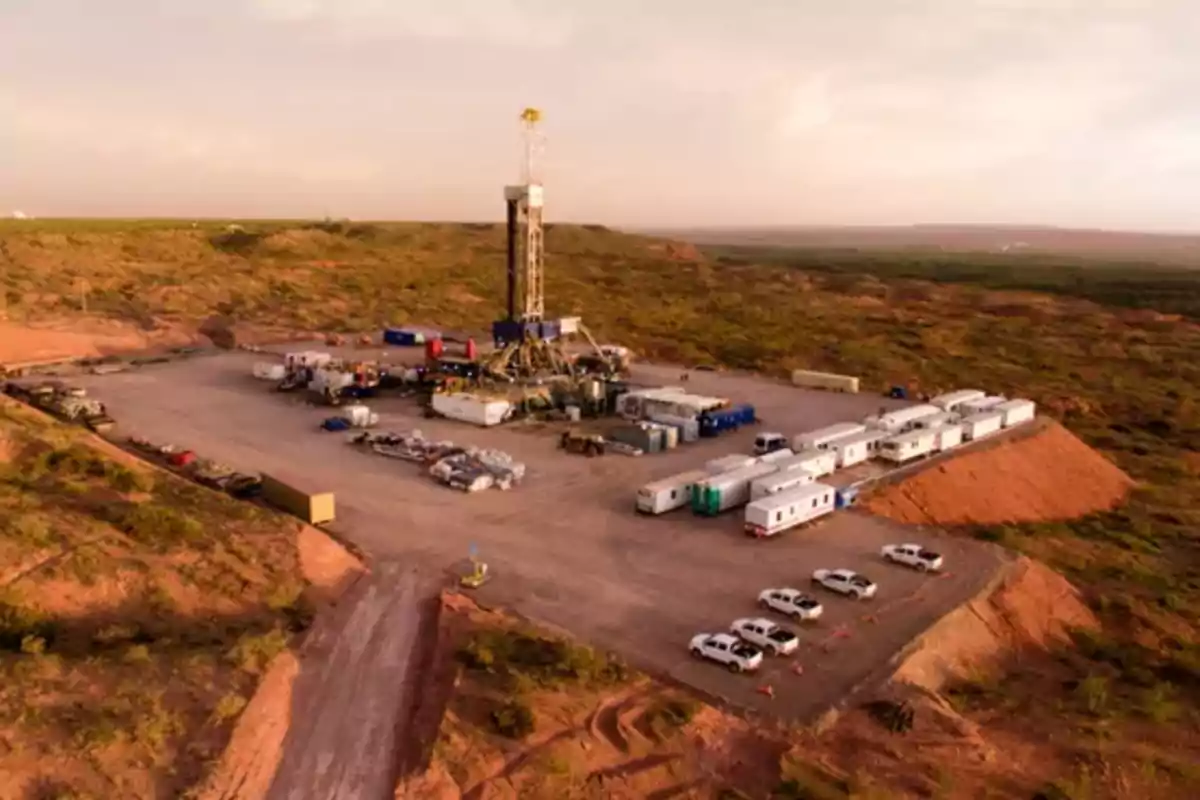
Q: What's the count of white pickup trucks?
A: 5